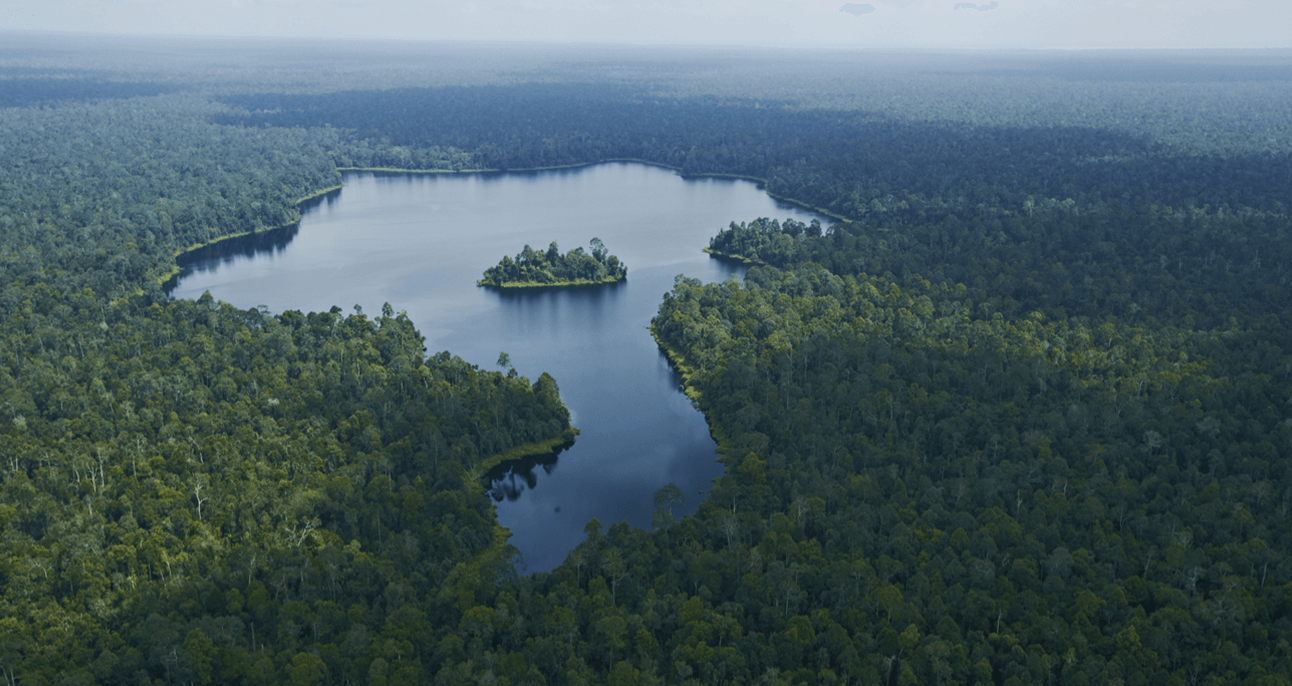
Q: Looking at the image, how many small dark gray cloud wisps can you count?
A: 2